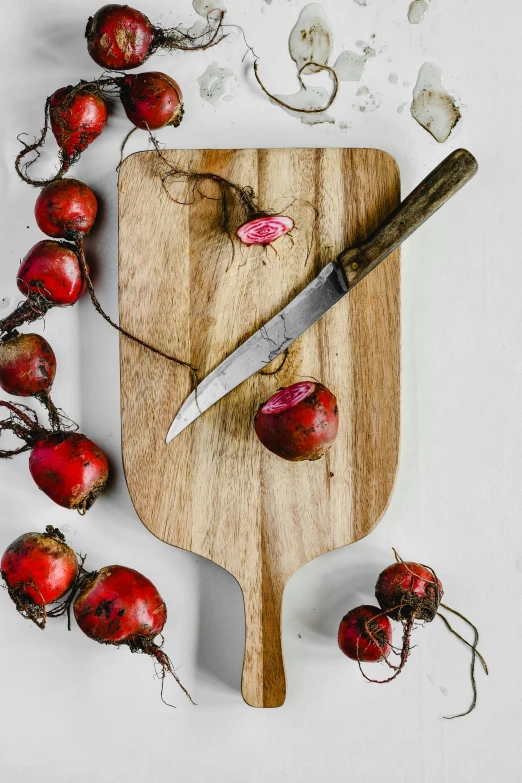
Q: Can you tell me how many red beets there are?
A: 12